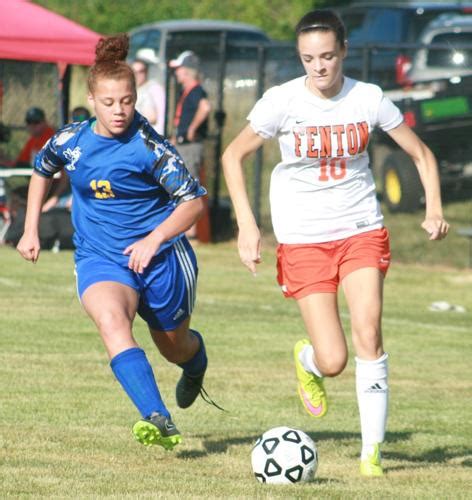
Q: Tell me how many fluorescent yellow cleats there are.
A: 2